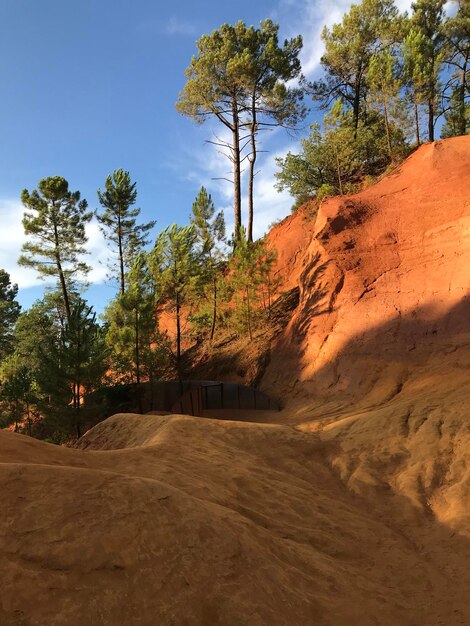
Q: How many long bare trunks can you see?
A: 2